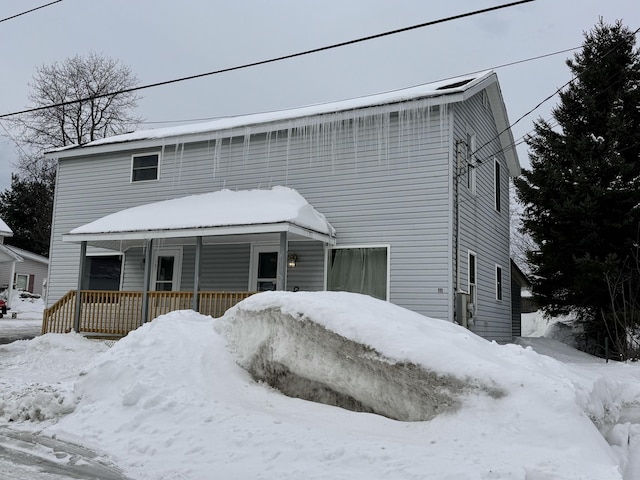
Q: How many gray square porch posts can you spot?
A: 4